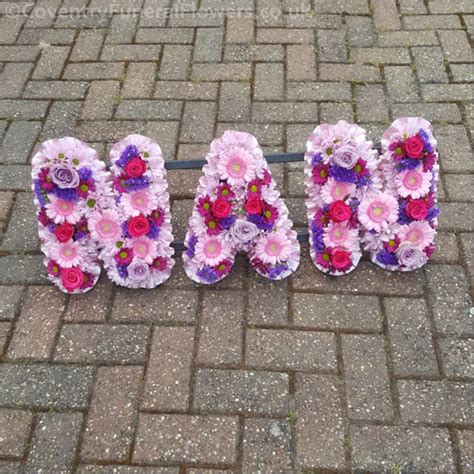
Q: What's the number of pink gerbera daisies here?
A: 13